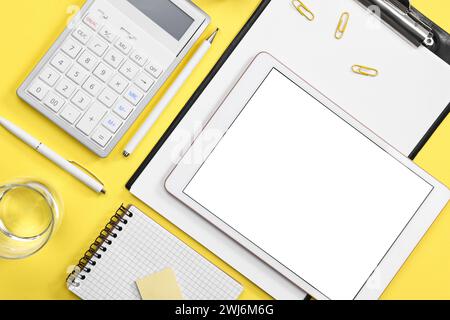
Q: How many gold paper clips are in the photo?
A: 3